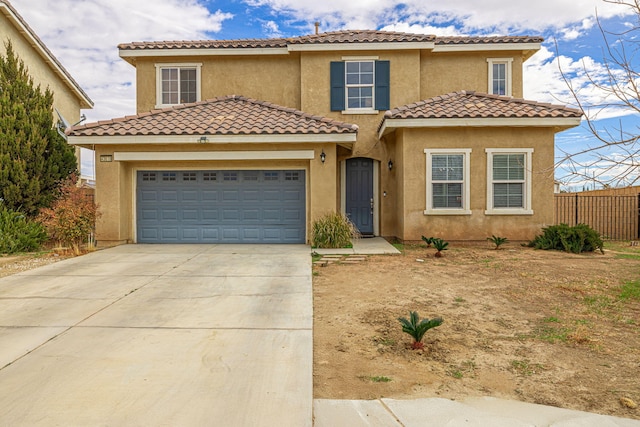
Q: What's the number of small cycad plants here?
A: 4